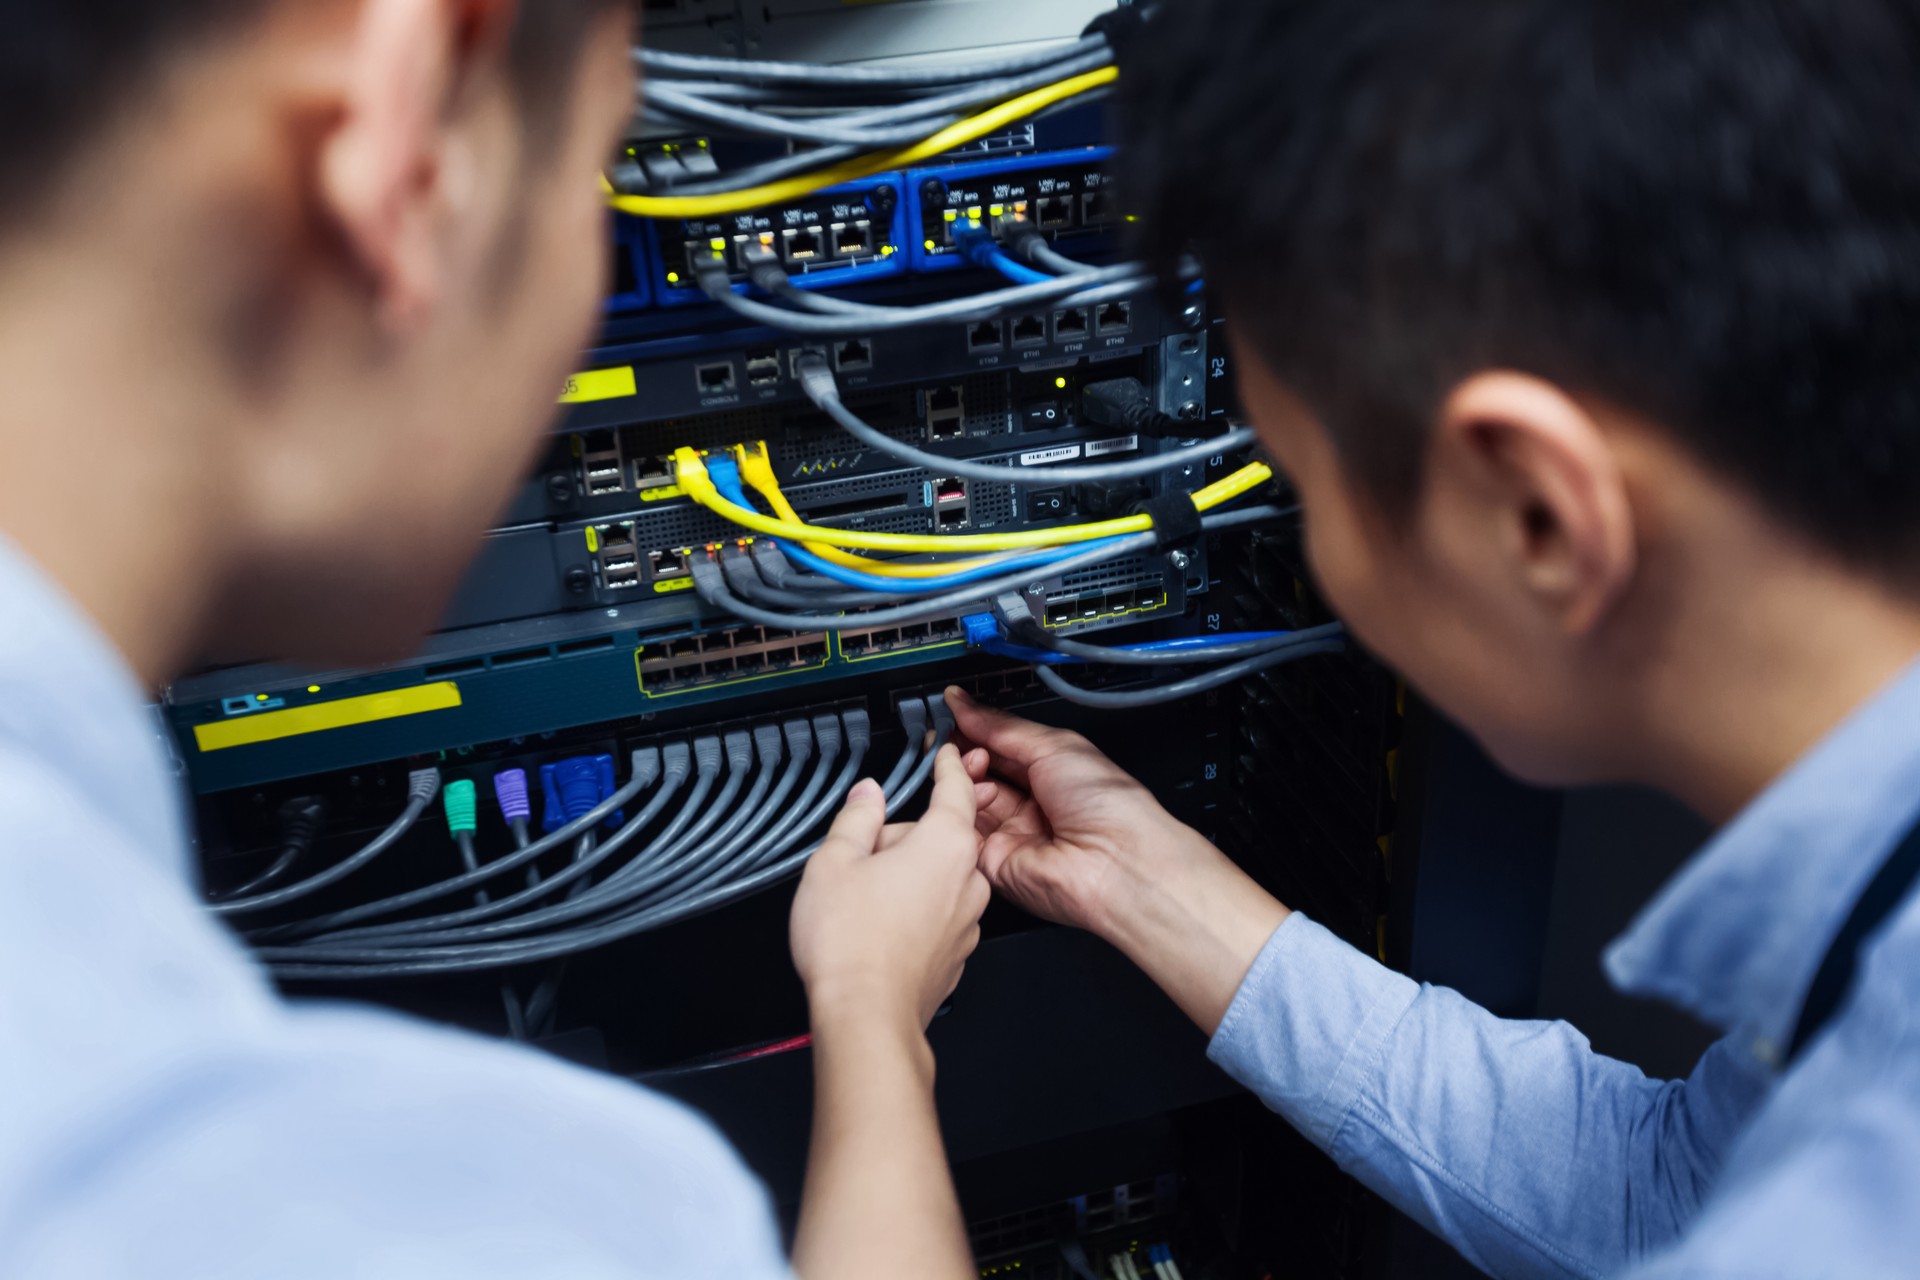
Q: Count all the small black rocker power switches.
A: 2